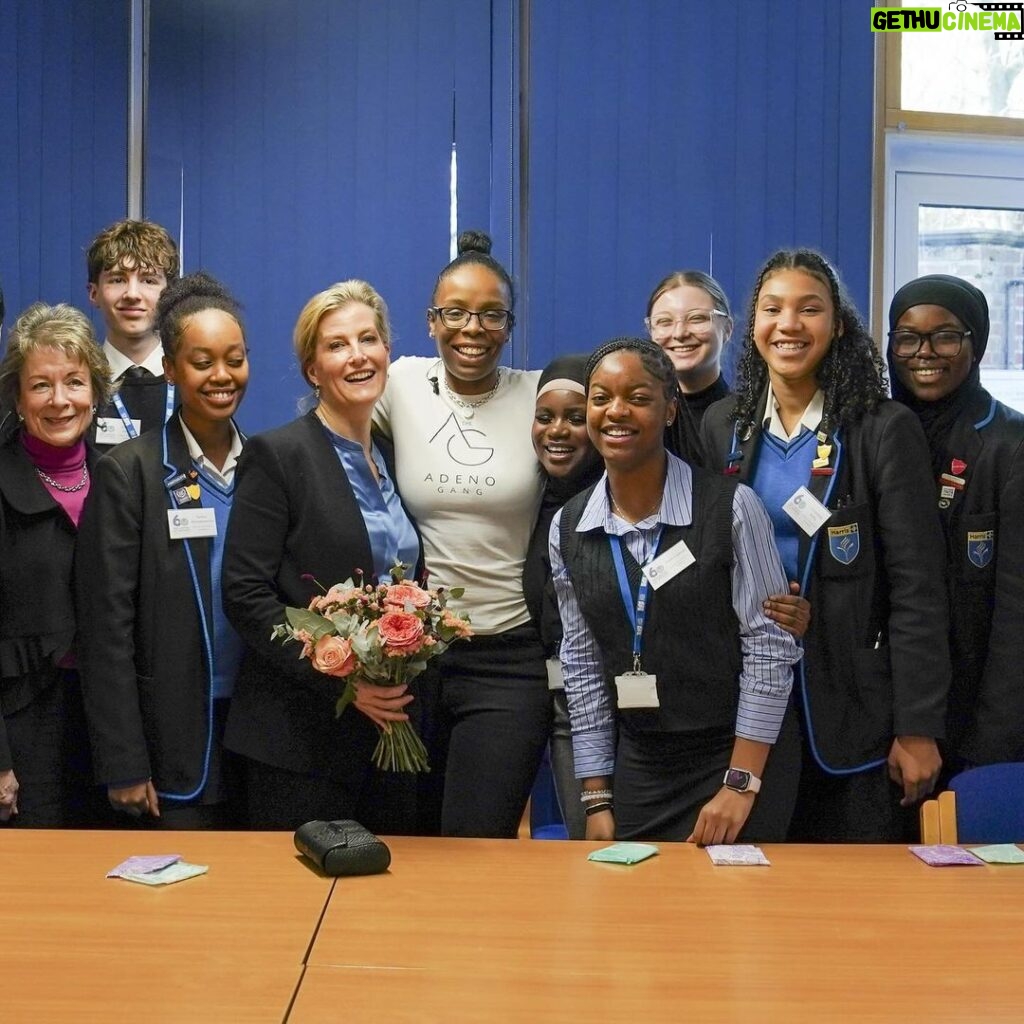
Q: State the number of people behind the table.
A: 10